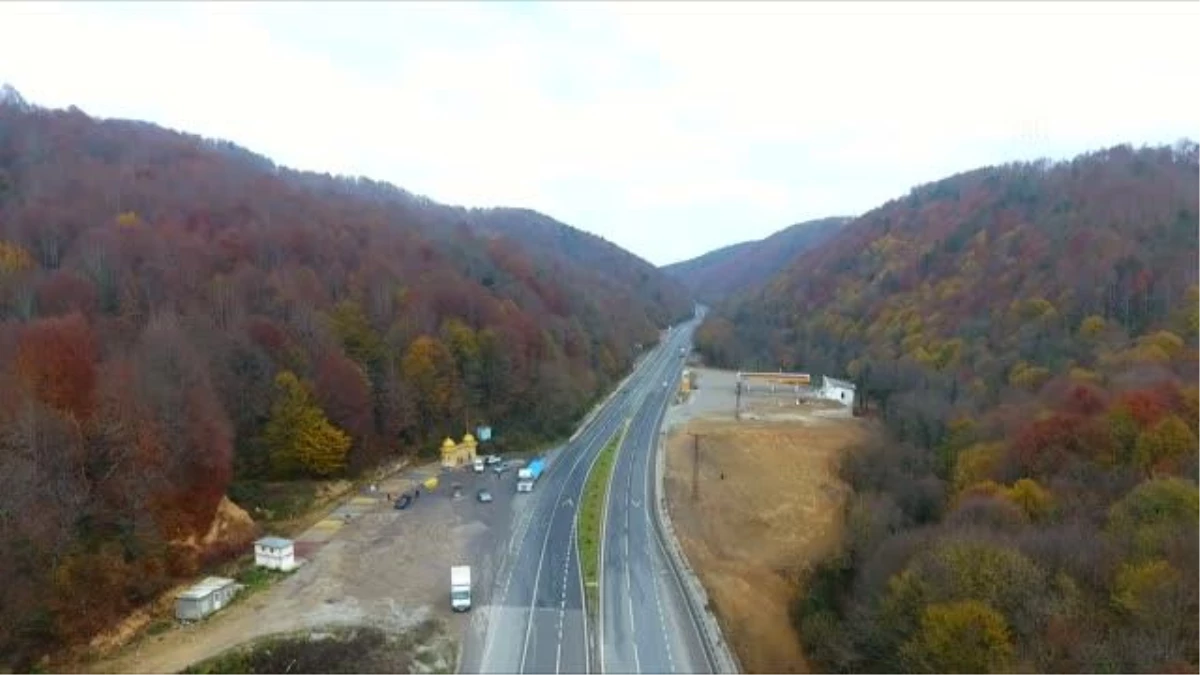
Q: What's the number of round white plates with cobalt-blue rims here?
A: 0